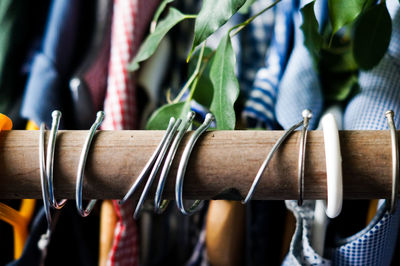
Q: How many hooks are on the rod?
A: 11